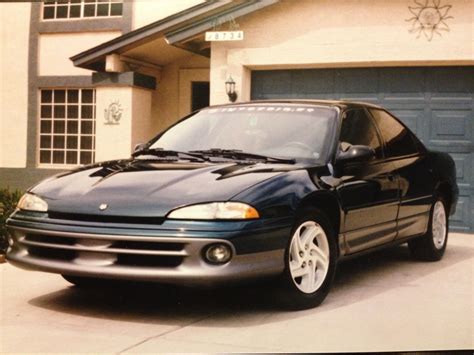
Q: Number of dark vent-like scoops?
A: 2